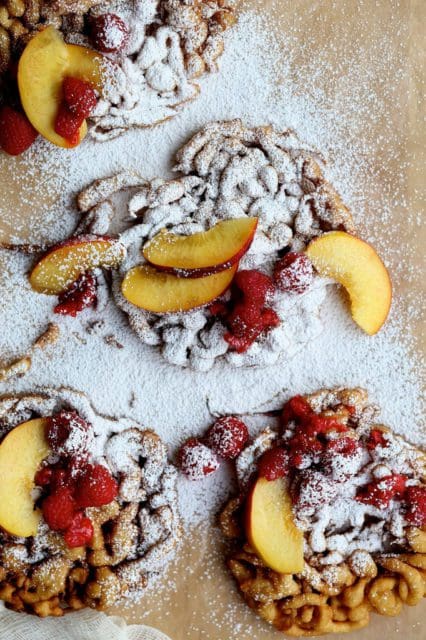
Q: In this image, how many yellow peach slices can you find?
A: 8